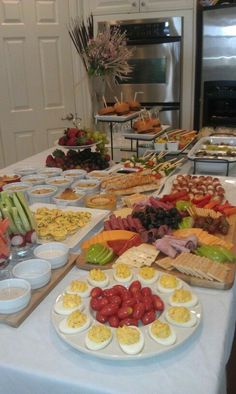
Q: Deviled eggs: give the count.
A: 12